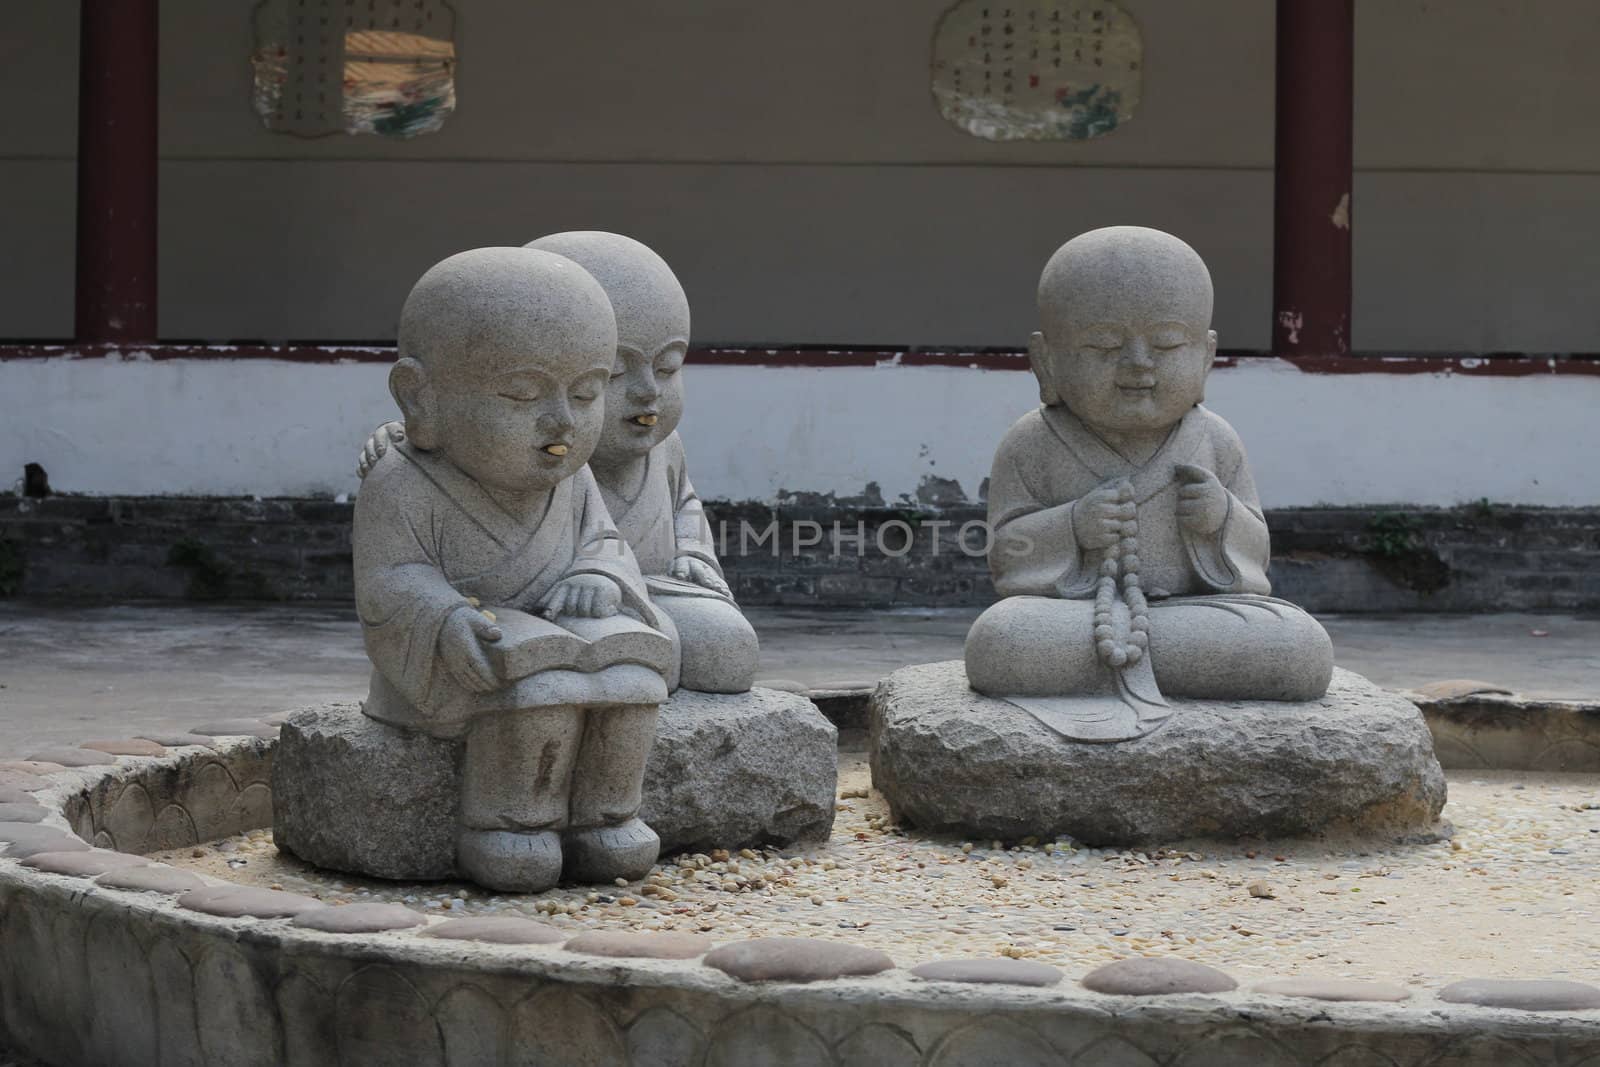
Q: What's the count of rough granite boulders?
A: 2